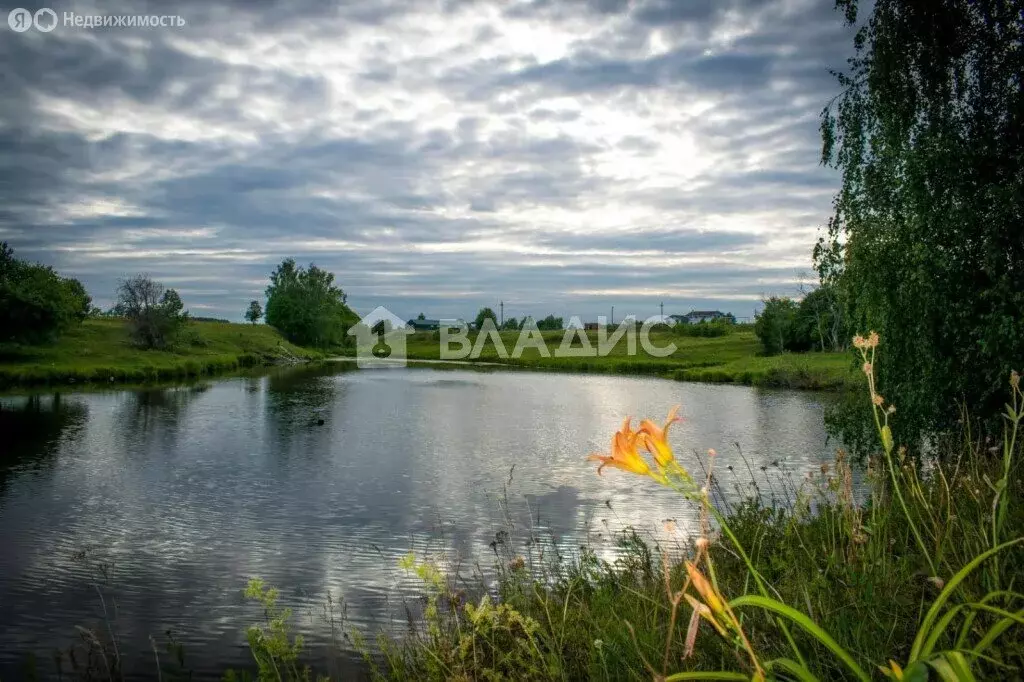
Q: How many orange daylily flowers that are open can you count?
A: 2